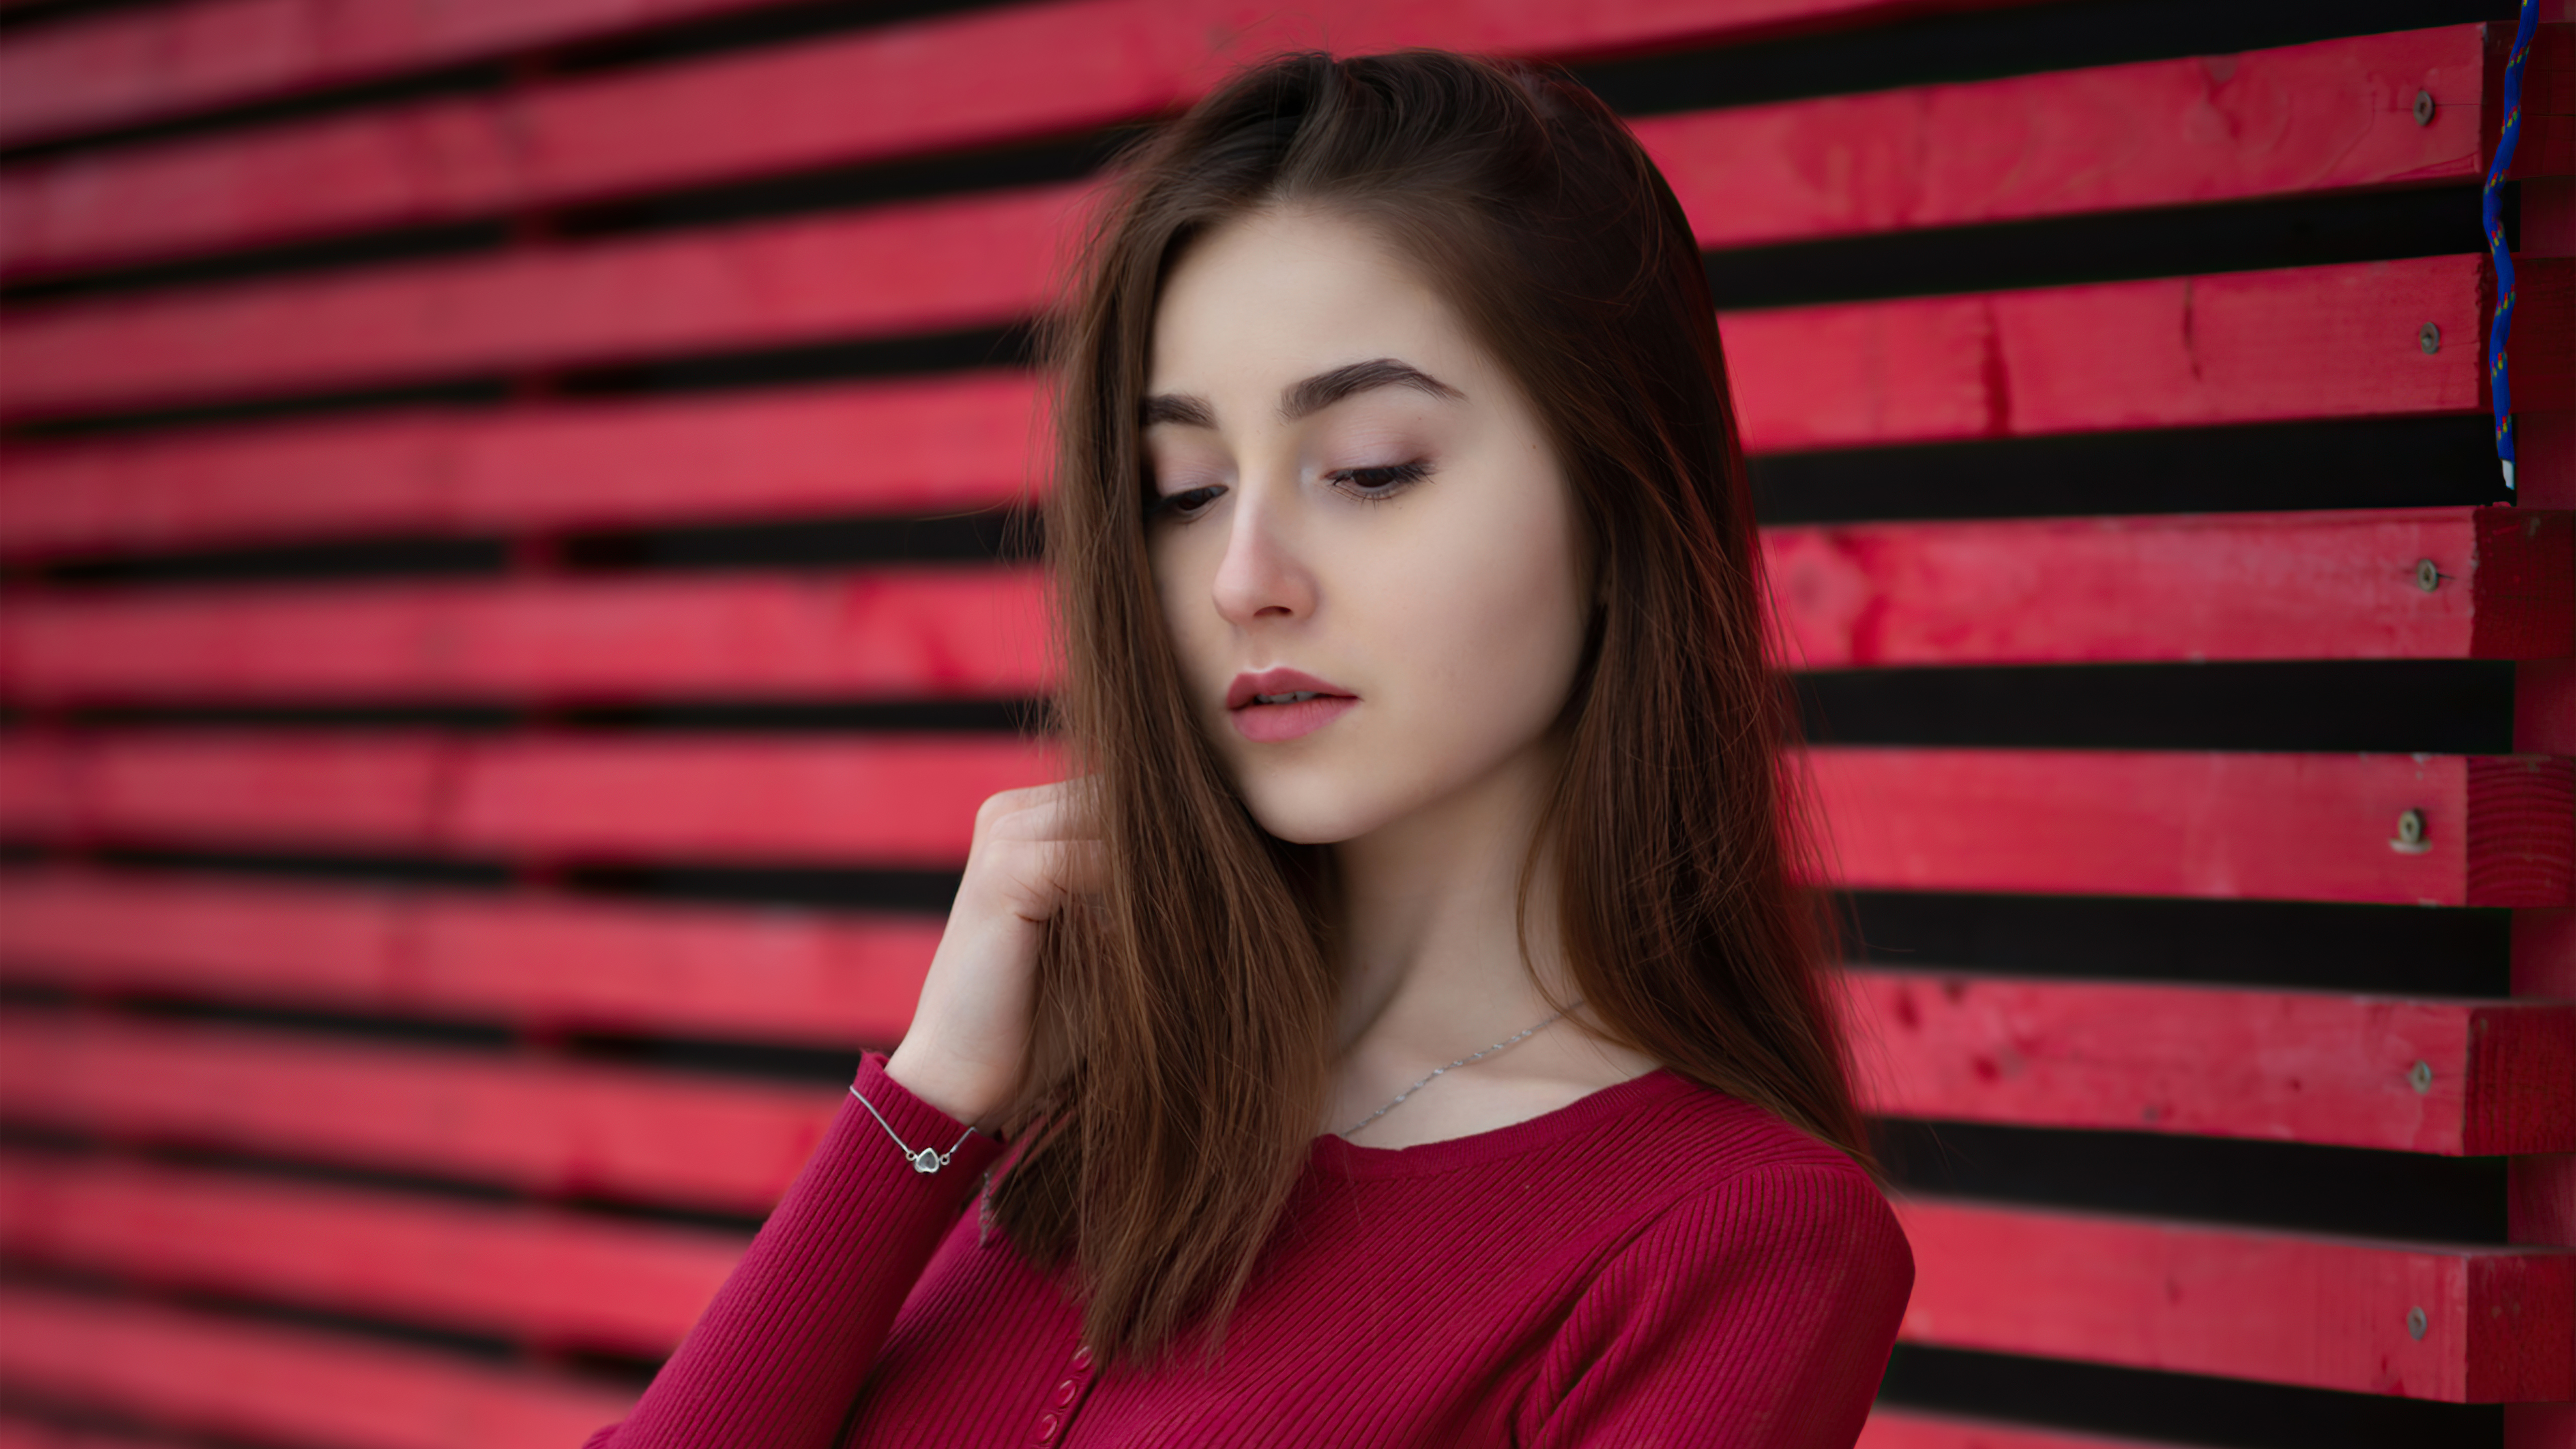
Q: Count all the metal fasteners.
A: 6